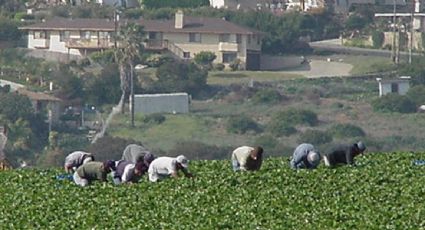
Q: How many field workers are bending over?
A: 8